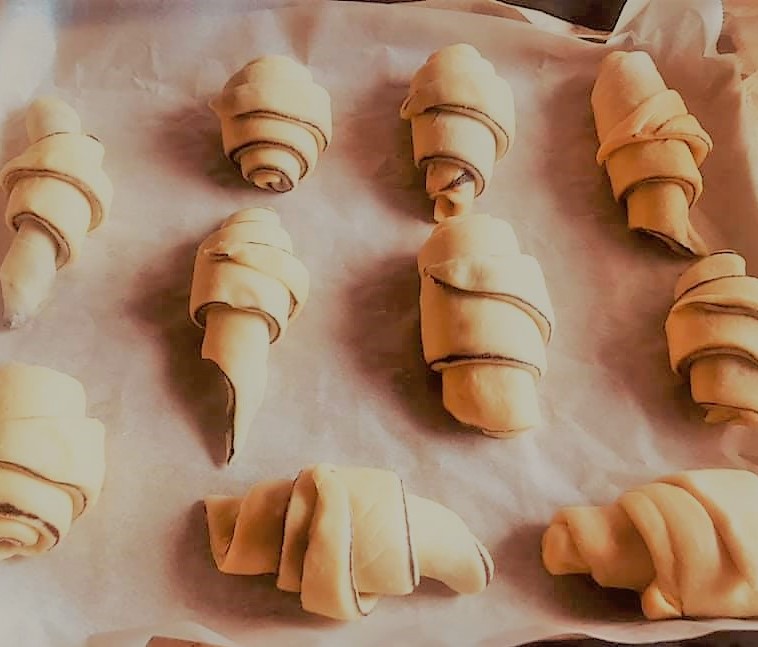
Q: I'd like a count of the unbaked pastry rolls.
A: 10